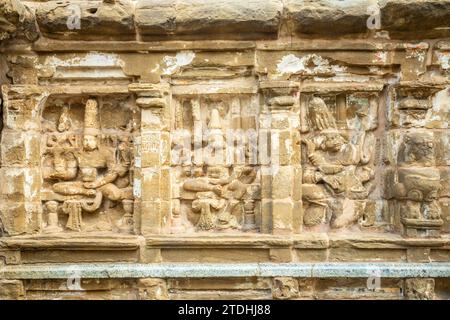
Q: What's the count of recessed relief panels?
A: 3